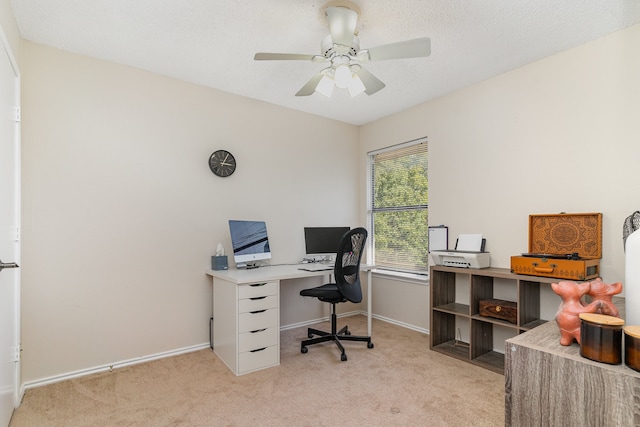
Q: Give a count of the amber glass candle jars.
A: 2